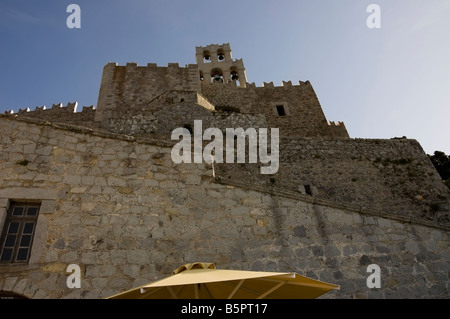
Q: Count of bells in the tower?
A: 4